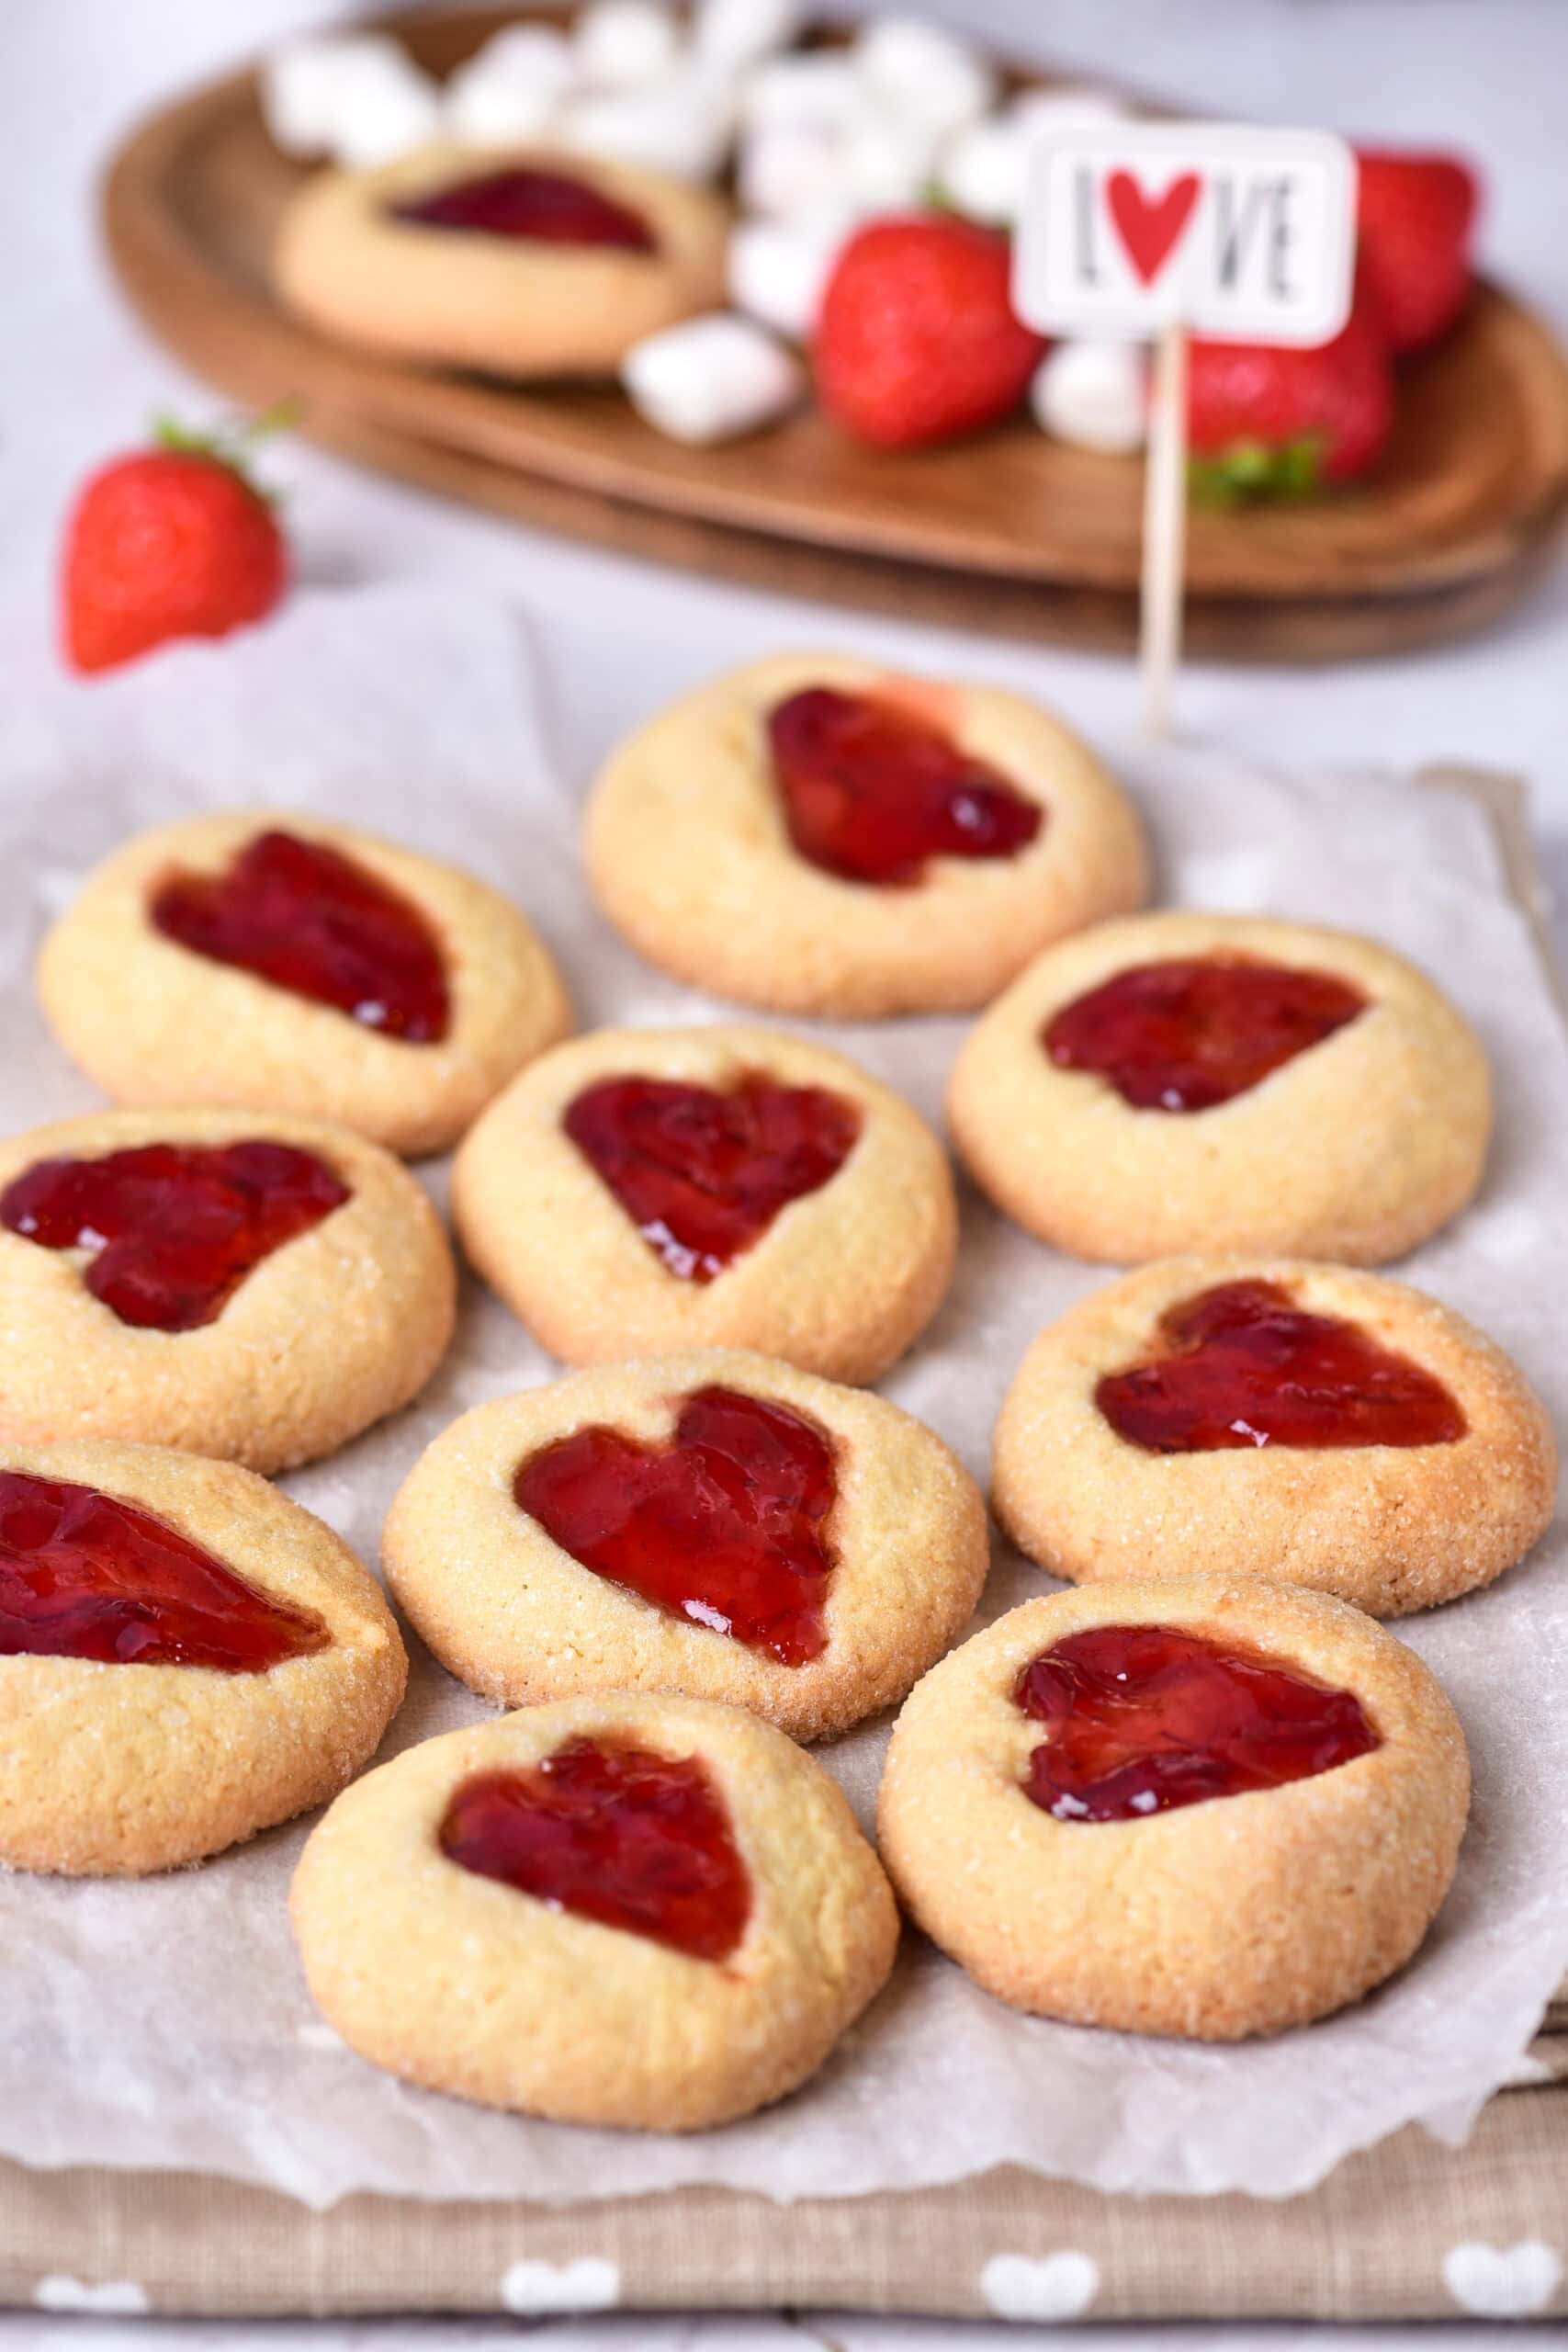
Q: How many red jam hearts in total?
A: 11